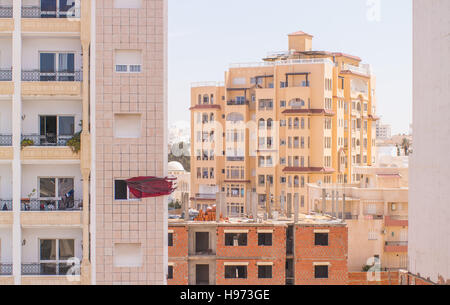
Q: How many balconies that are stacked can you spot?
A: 5